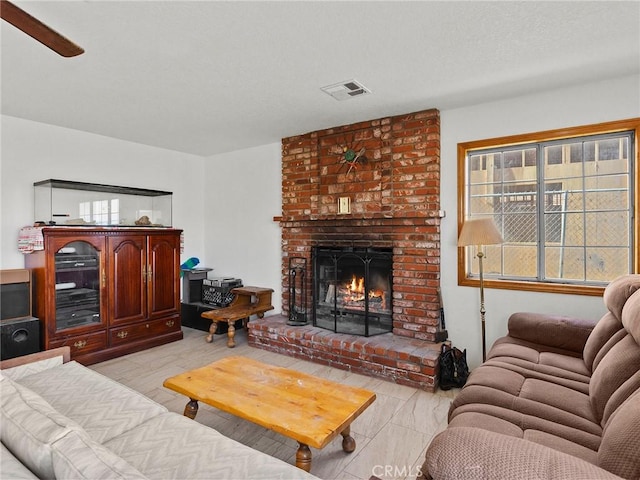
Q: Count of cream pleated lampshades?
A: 1